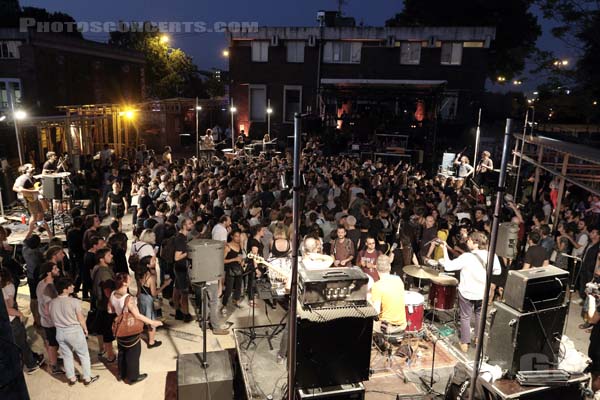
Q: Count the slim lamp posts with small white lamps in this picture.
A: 4